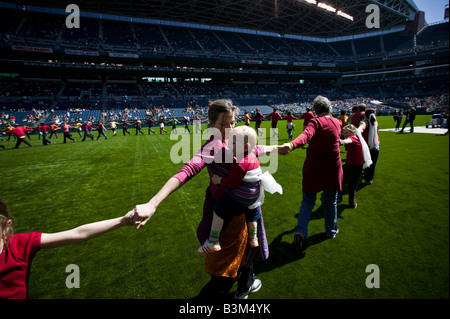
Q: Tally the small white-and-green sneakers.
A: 2